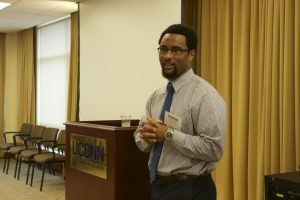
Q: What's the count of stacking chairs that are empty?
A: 4